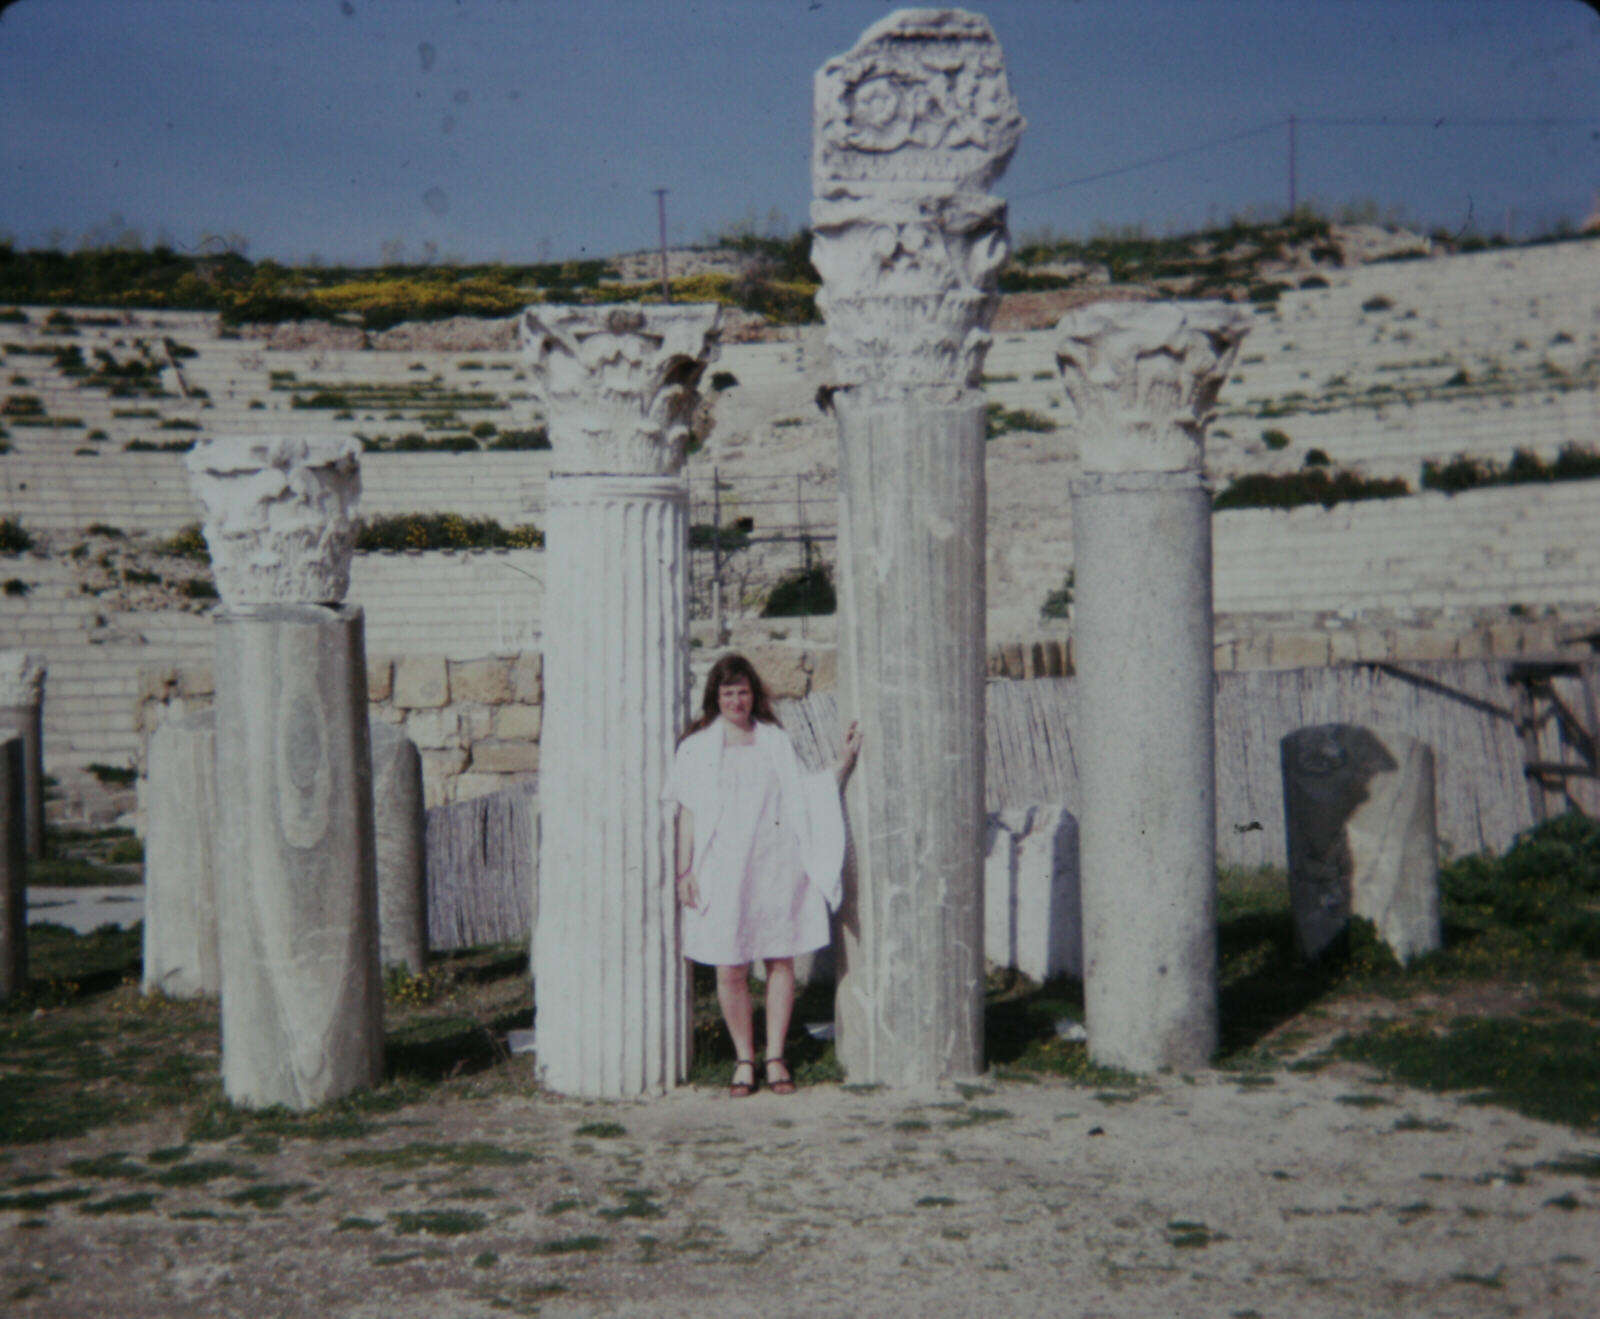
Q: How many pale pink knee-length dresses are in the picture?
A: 1